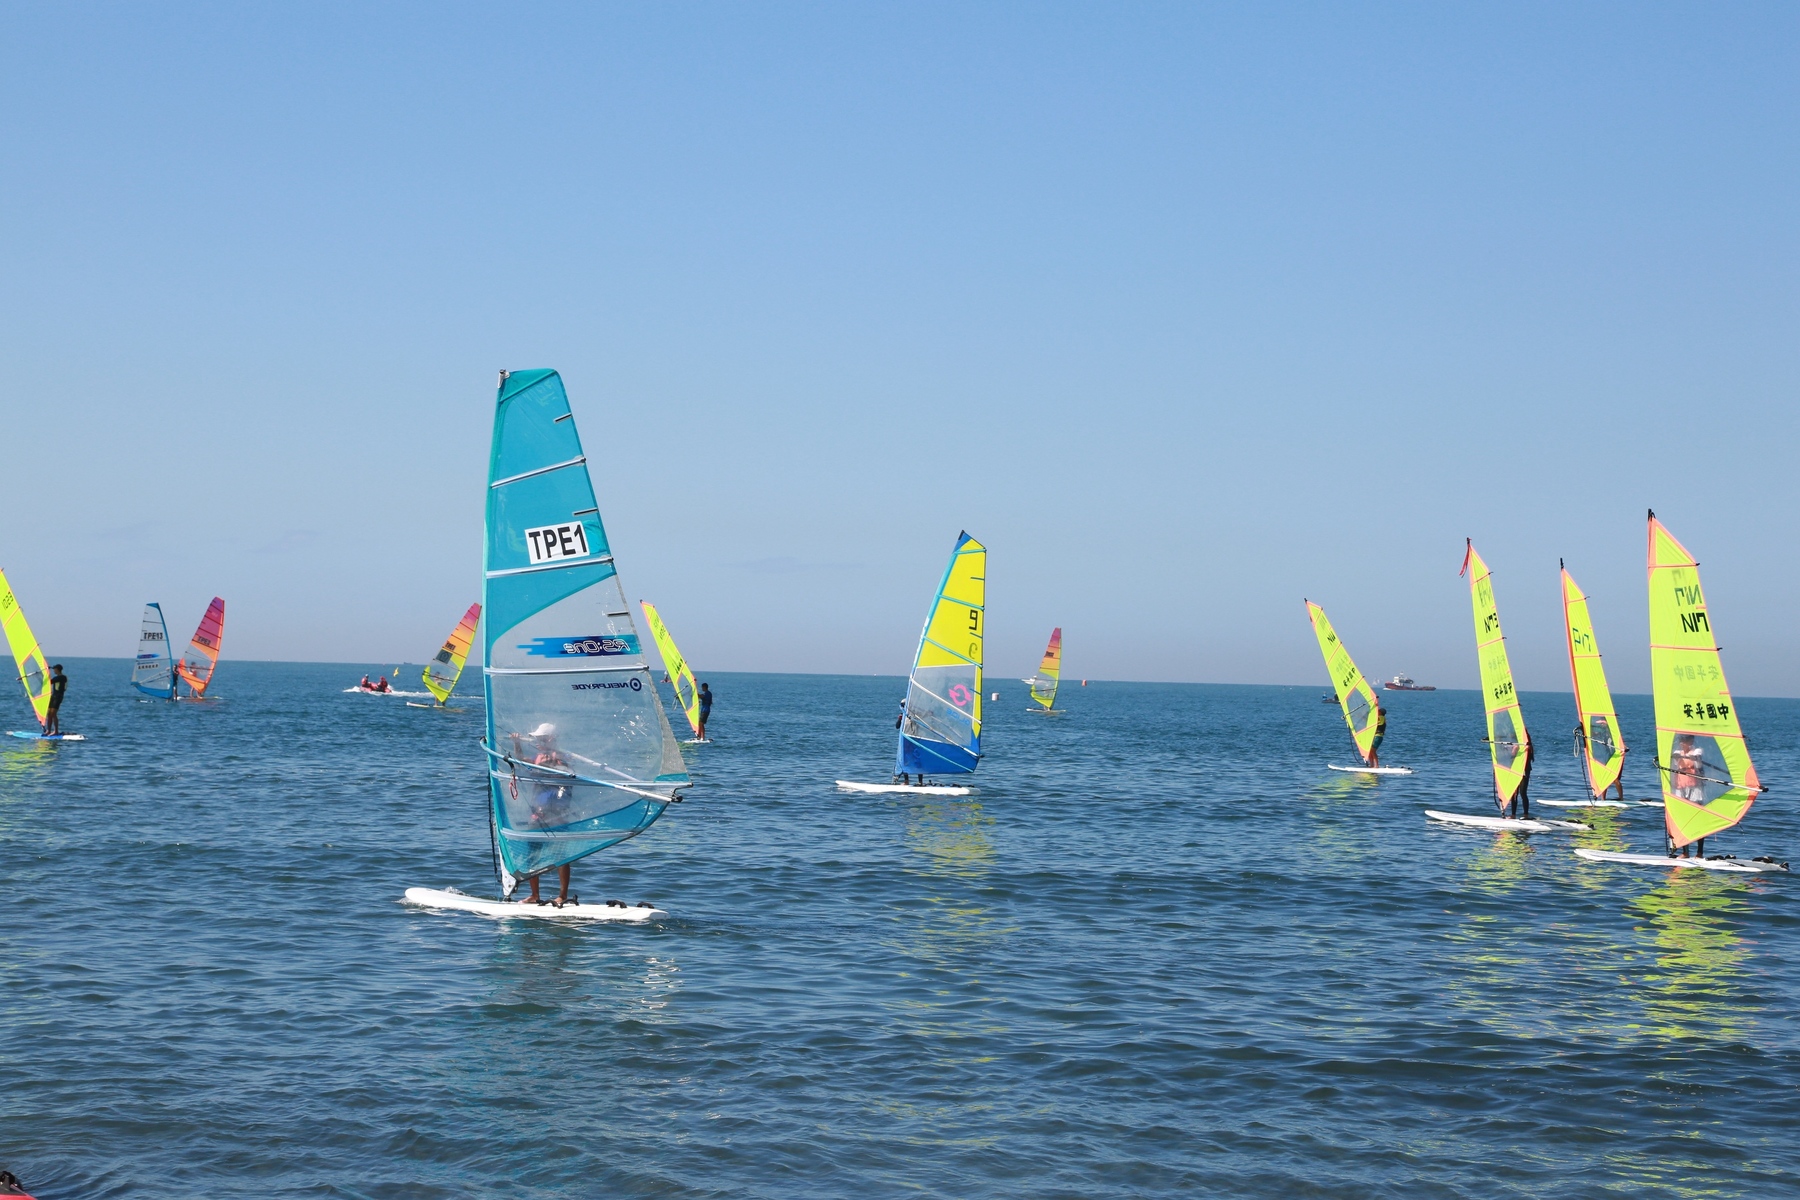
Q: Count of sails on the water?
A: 12